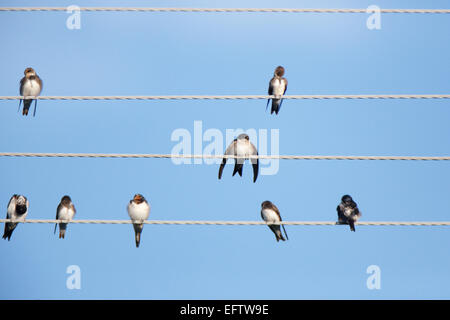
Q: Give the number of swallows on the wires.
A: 8